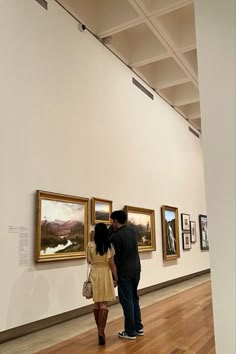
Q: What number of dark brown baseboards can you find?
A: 1